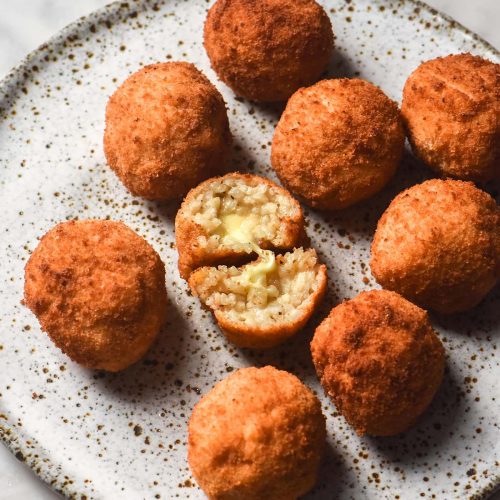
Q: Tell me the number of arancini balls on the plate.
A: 9